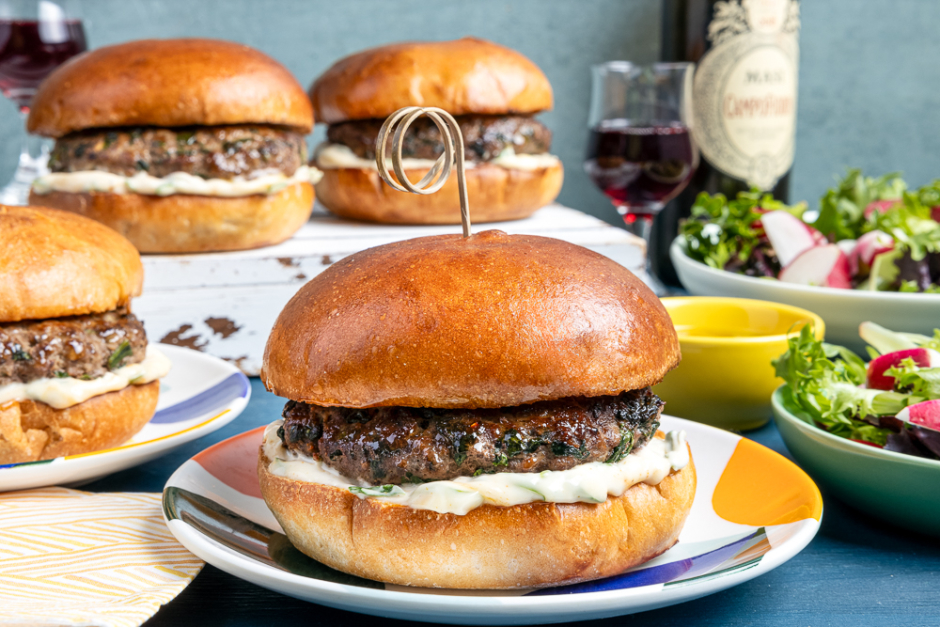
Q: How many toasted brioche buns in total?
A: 4